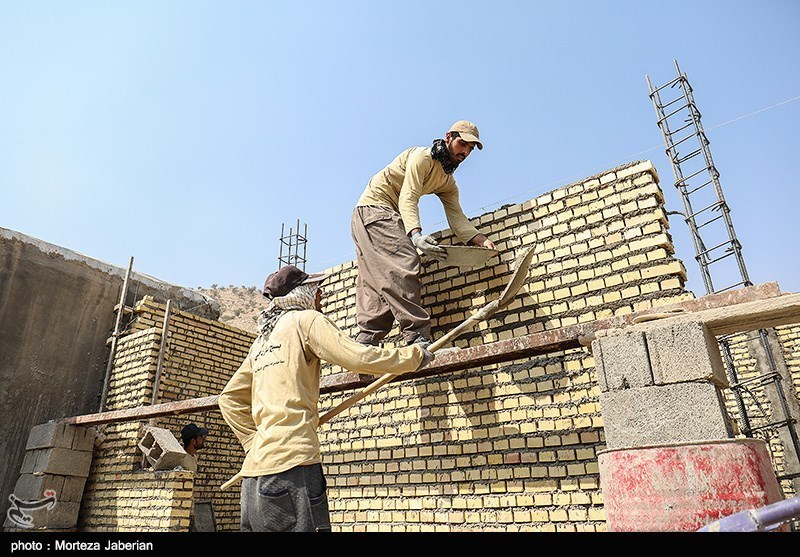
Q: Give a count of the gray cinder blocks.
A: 12